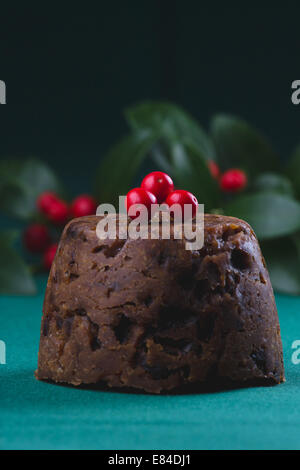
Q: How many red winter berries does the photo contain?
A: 10